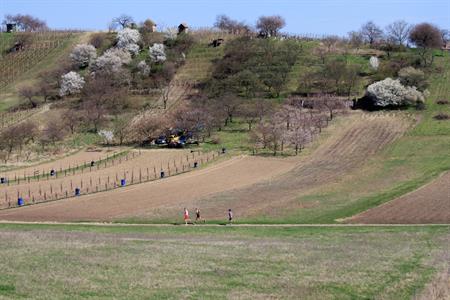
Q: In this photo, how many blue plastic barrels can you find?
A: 9